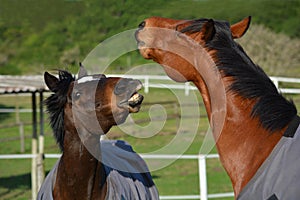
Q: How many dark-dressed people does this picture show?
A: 0